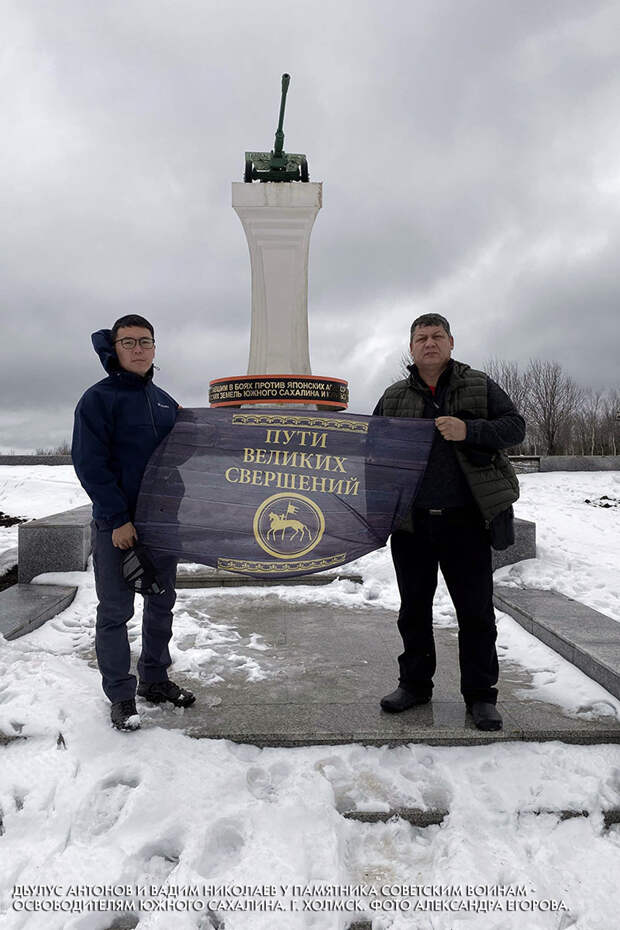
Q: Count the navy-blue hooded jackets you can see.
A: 1